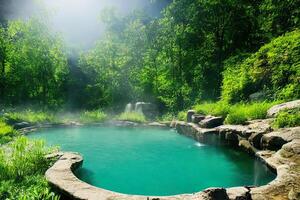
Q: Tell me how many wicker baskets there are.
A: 0